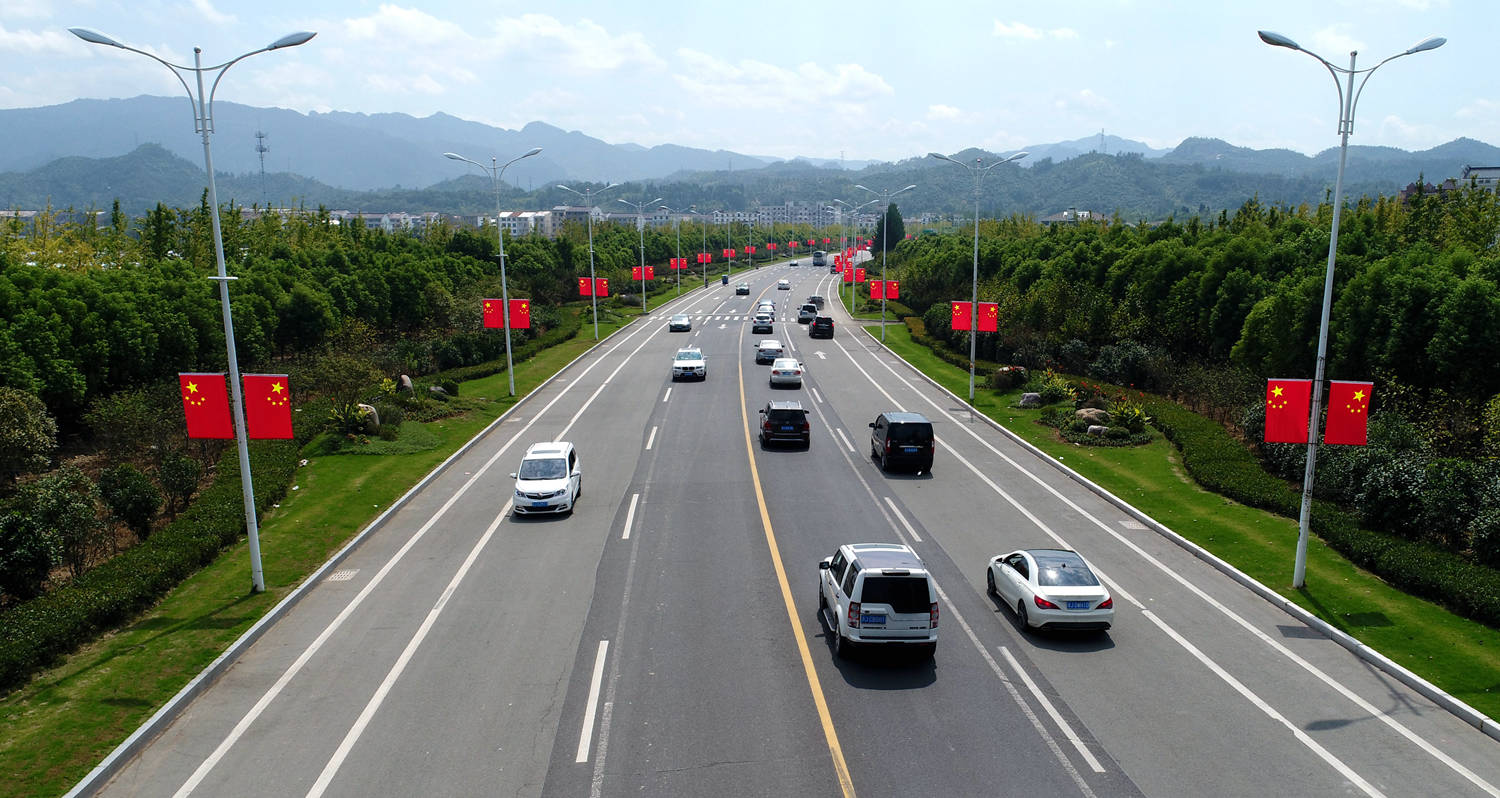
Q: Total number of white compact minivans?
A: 1